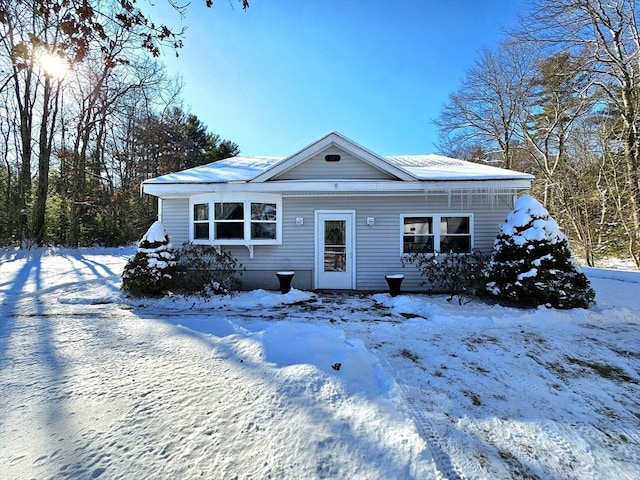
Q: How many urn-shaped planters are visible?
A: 2